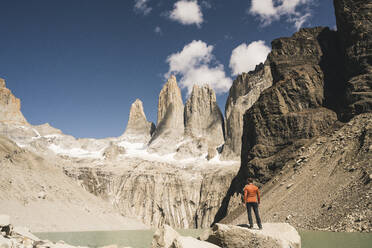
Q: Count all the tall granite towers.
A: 3